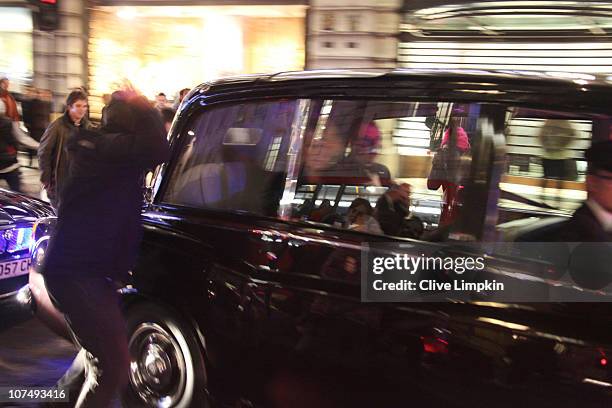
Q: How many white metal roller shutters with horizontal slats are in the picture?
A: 1